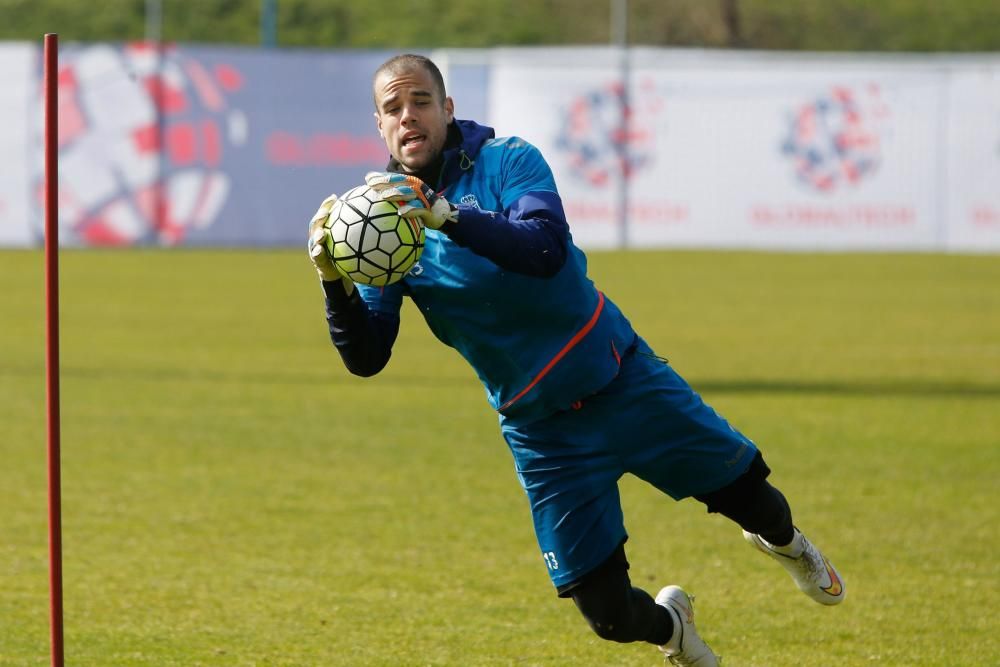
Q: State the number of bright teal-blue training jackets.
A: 1